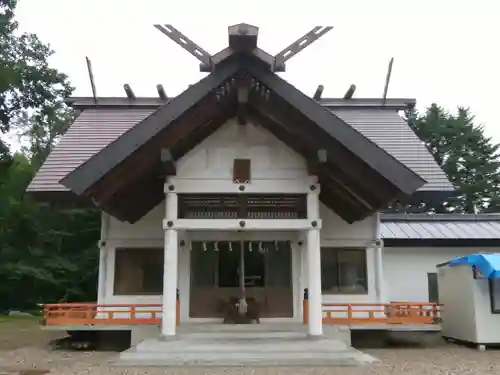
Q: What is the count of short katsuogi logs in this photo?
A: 4